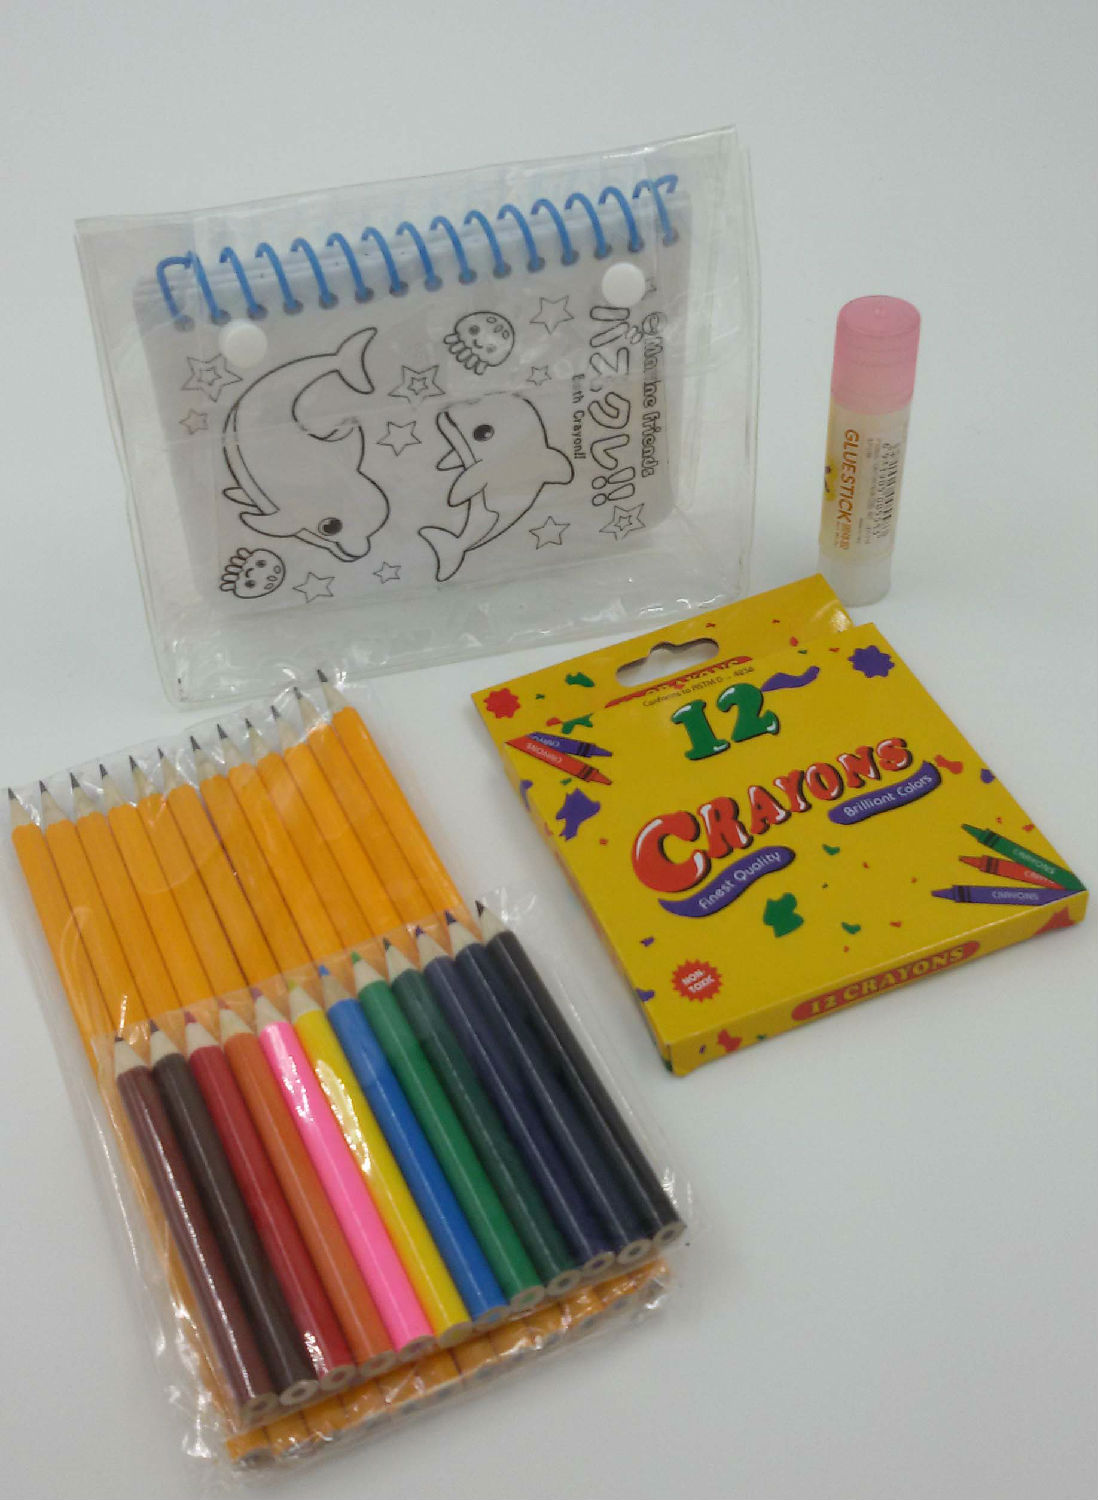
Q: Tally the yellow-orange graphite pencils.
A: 12